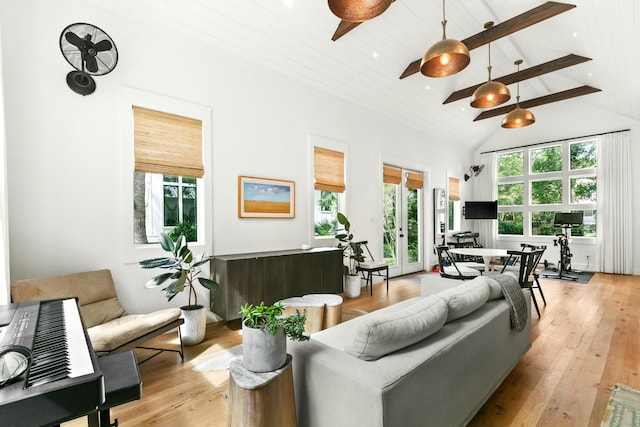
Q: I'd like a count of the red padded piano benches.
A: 0